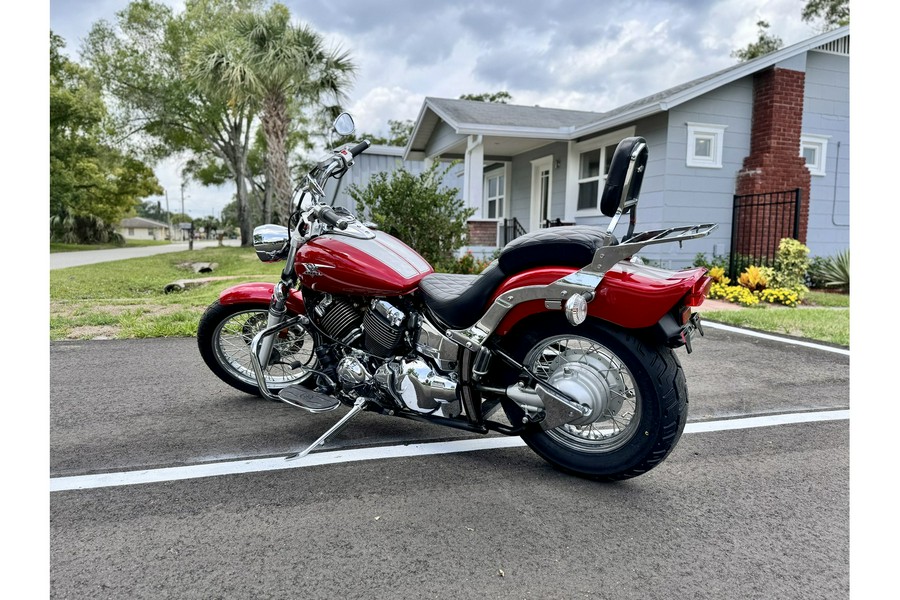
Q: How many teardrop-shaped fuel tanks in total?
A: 1